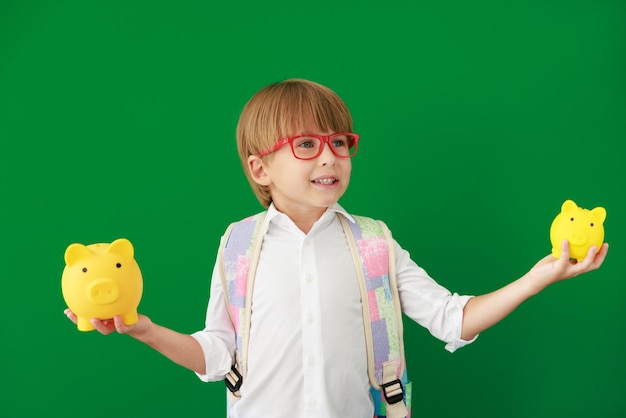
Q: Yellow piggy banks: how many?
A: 2